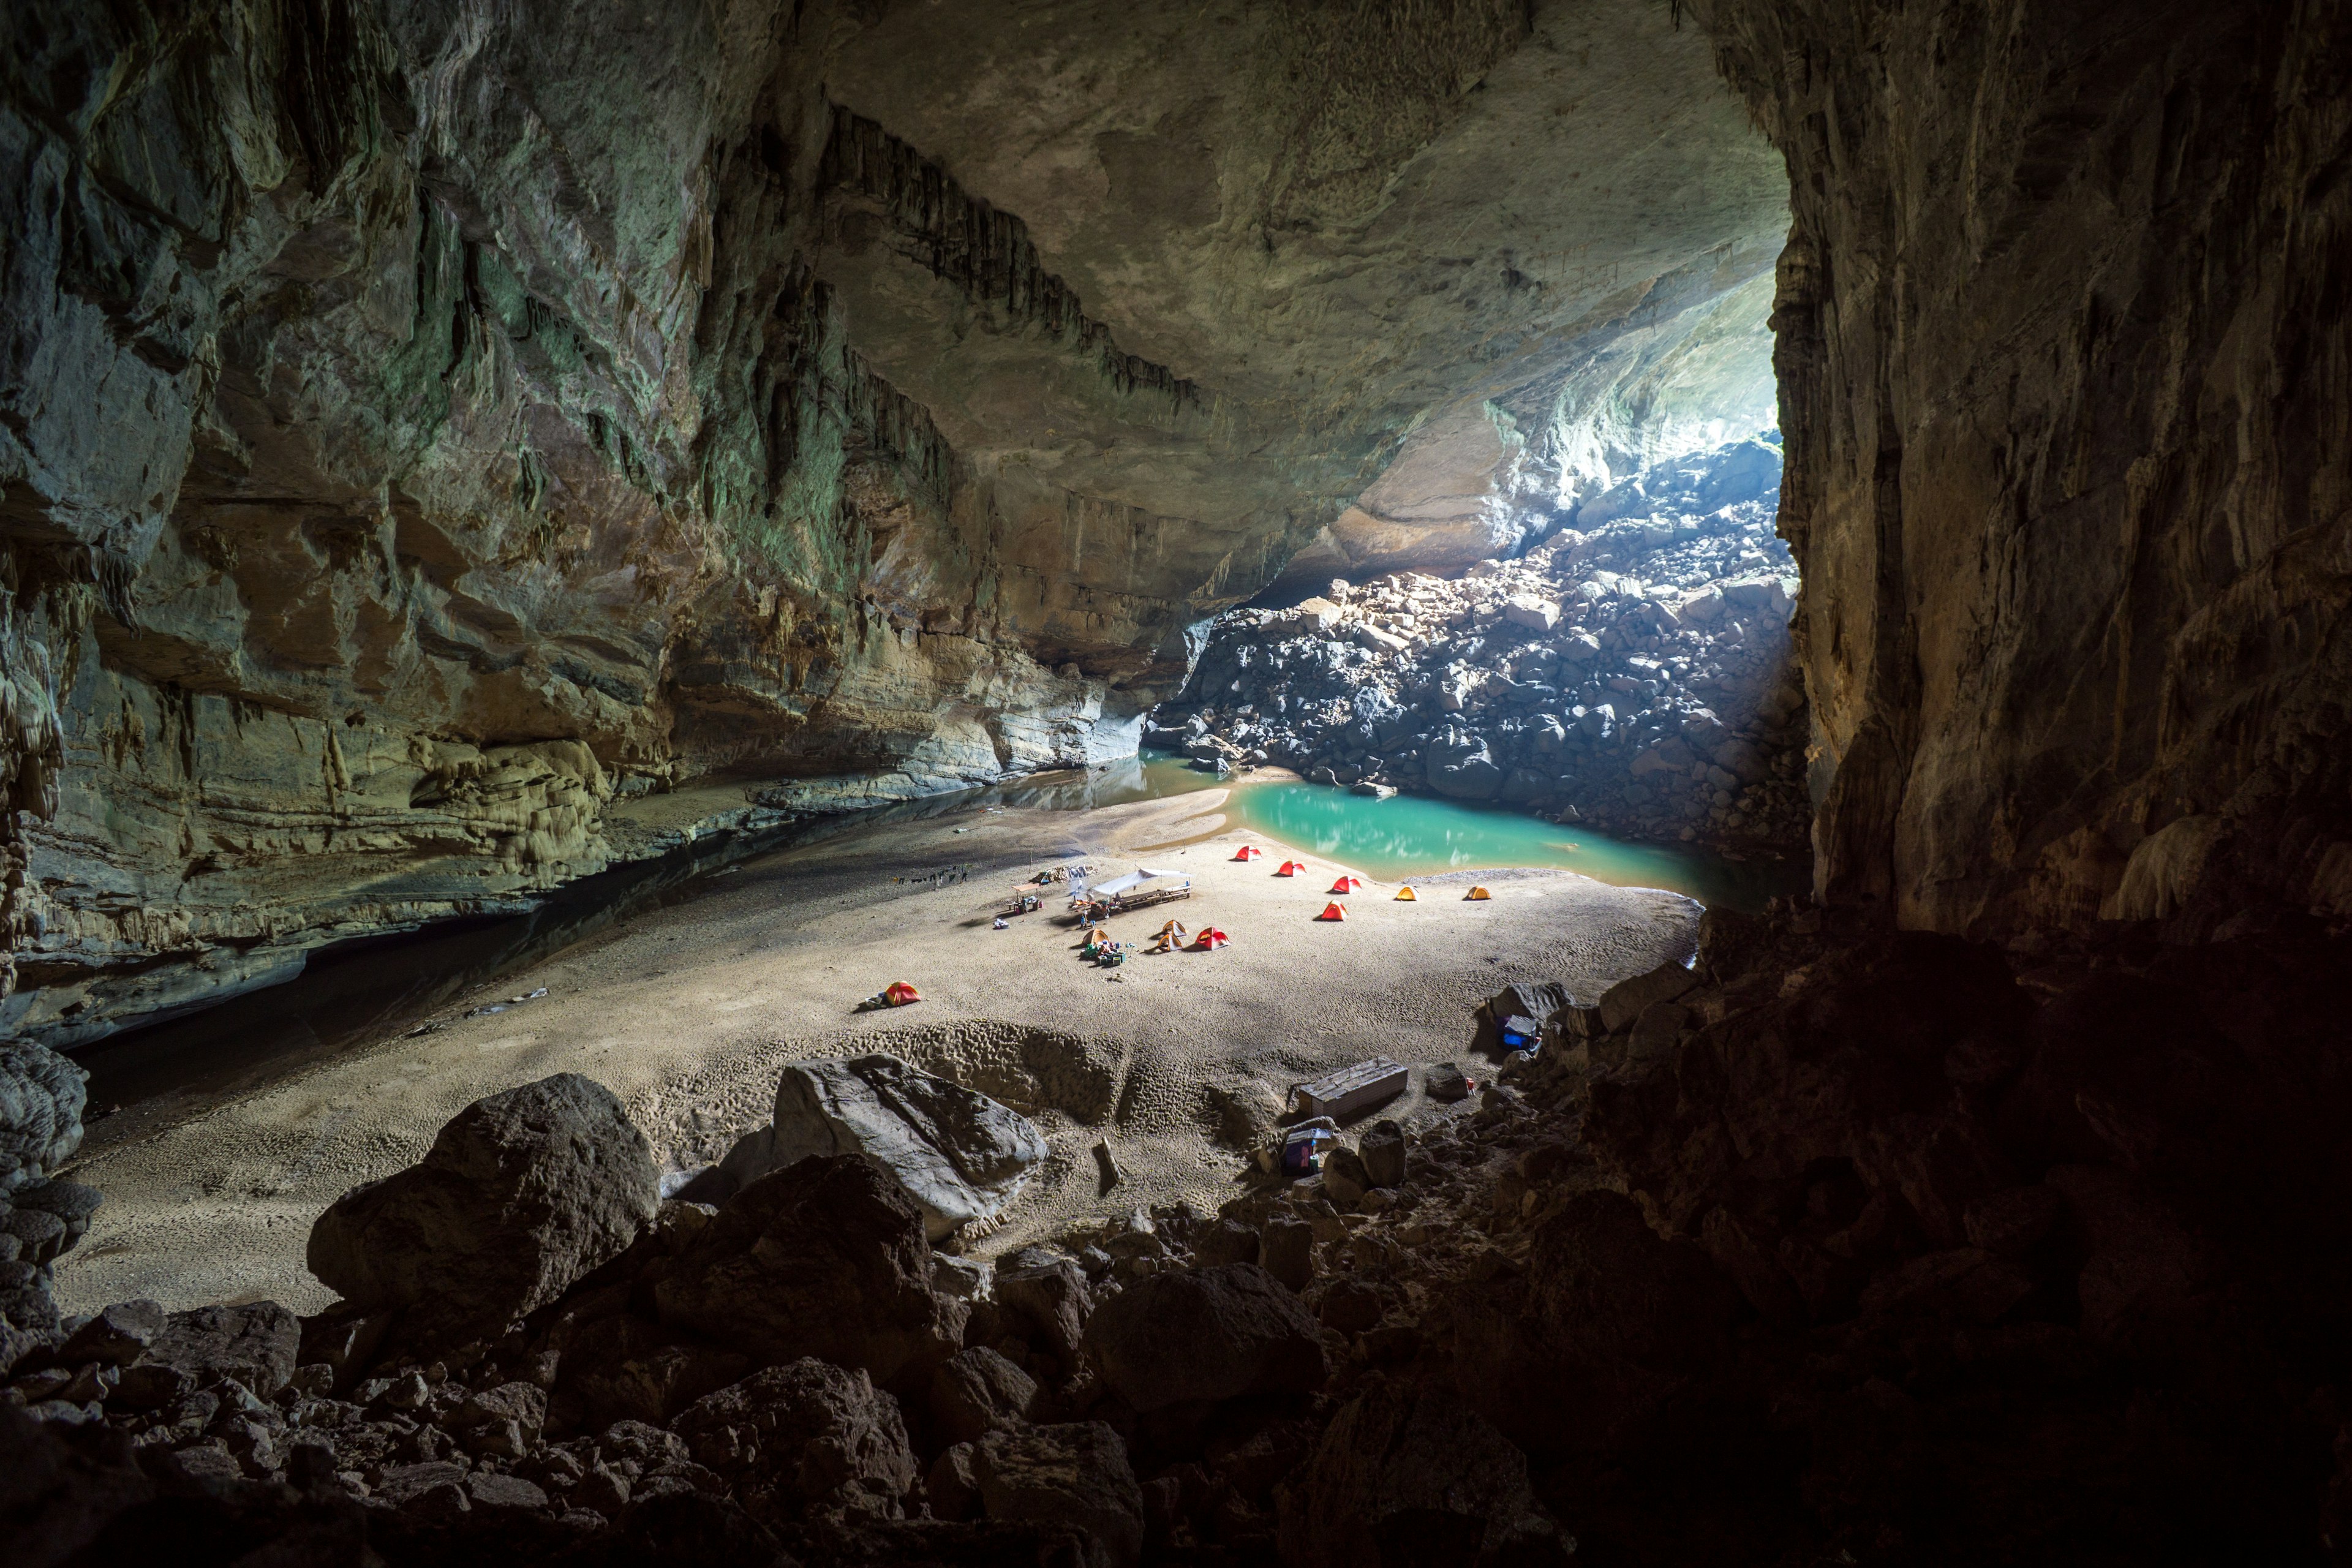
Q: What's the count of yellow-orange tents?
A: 5